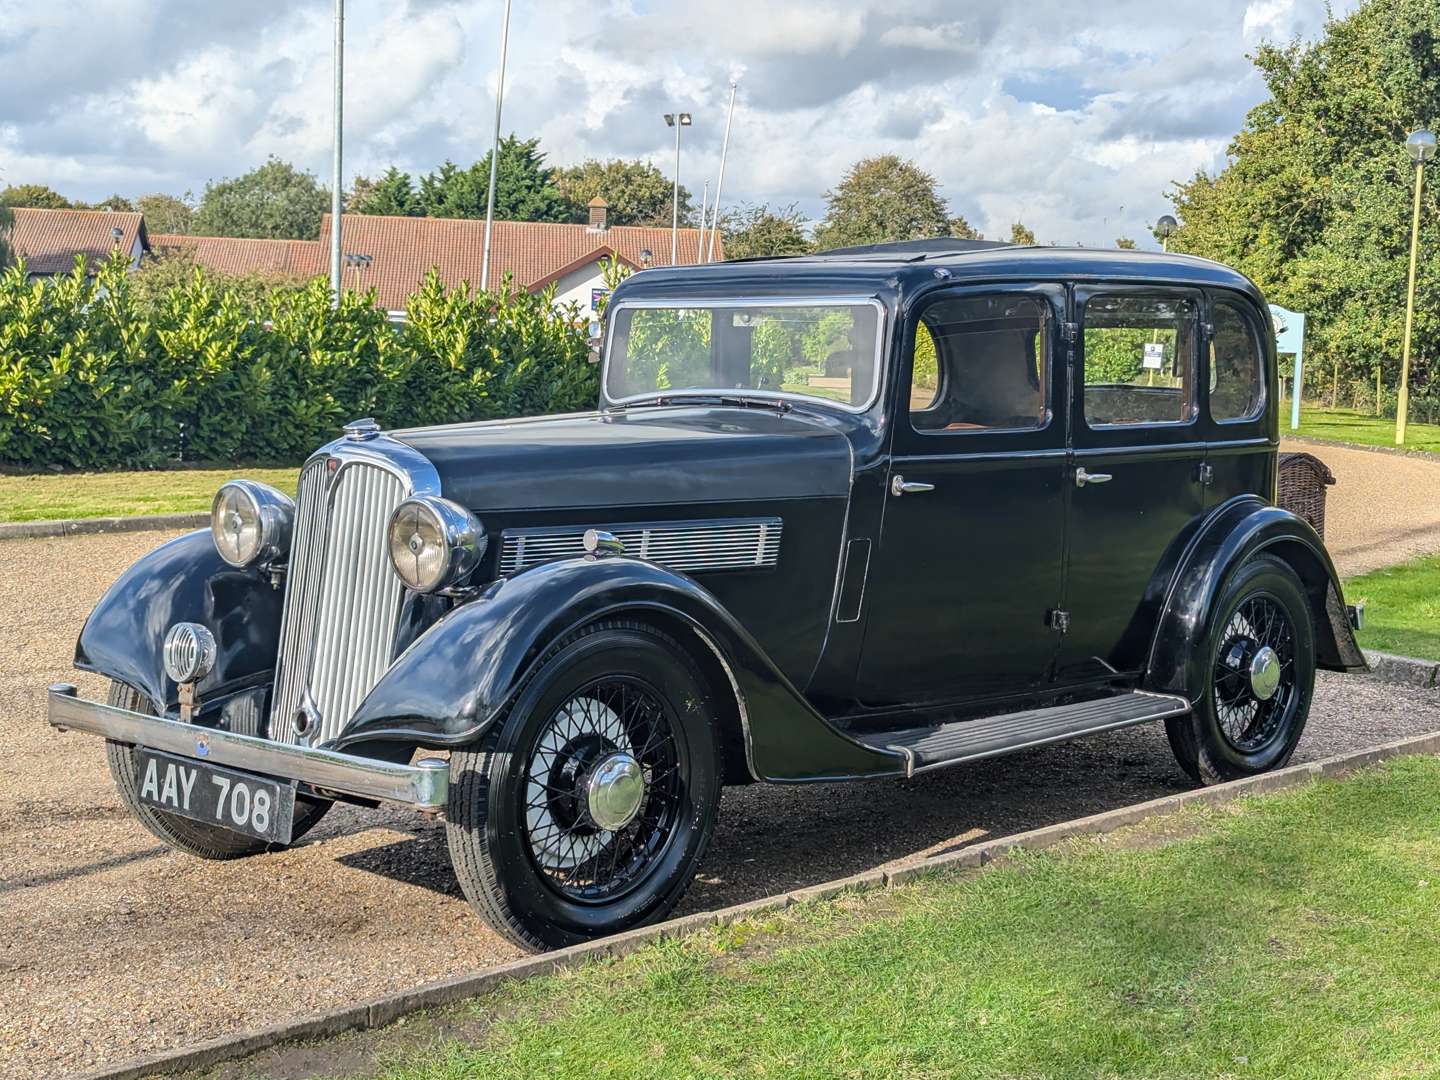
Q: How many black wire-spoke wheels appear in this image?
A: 2